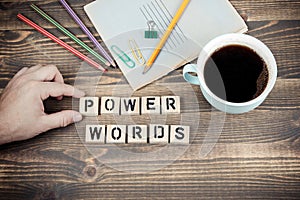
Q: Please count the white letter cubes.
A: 10